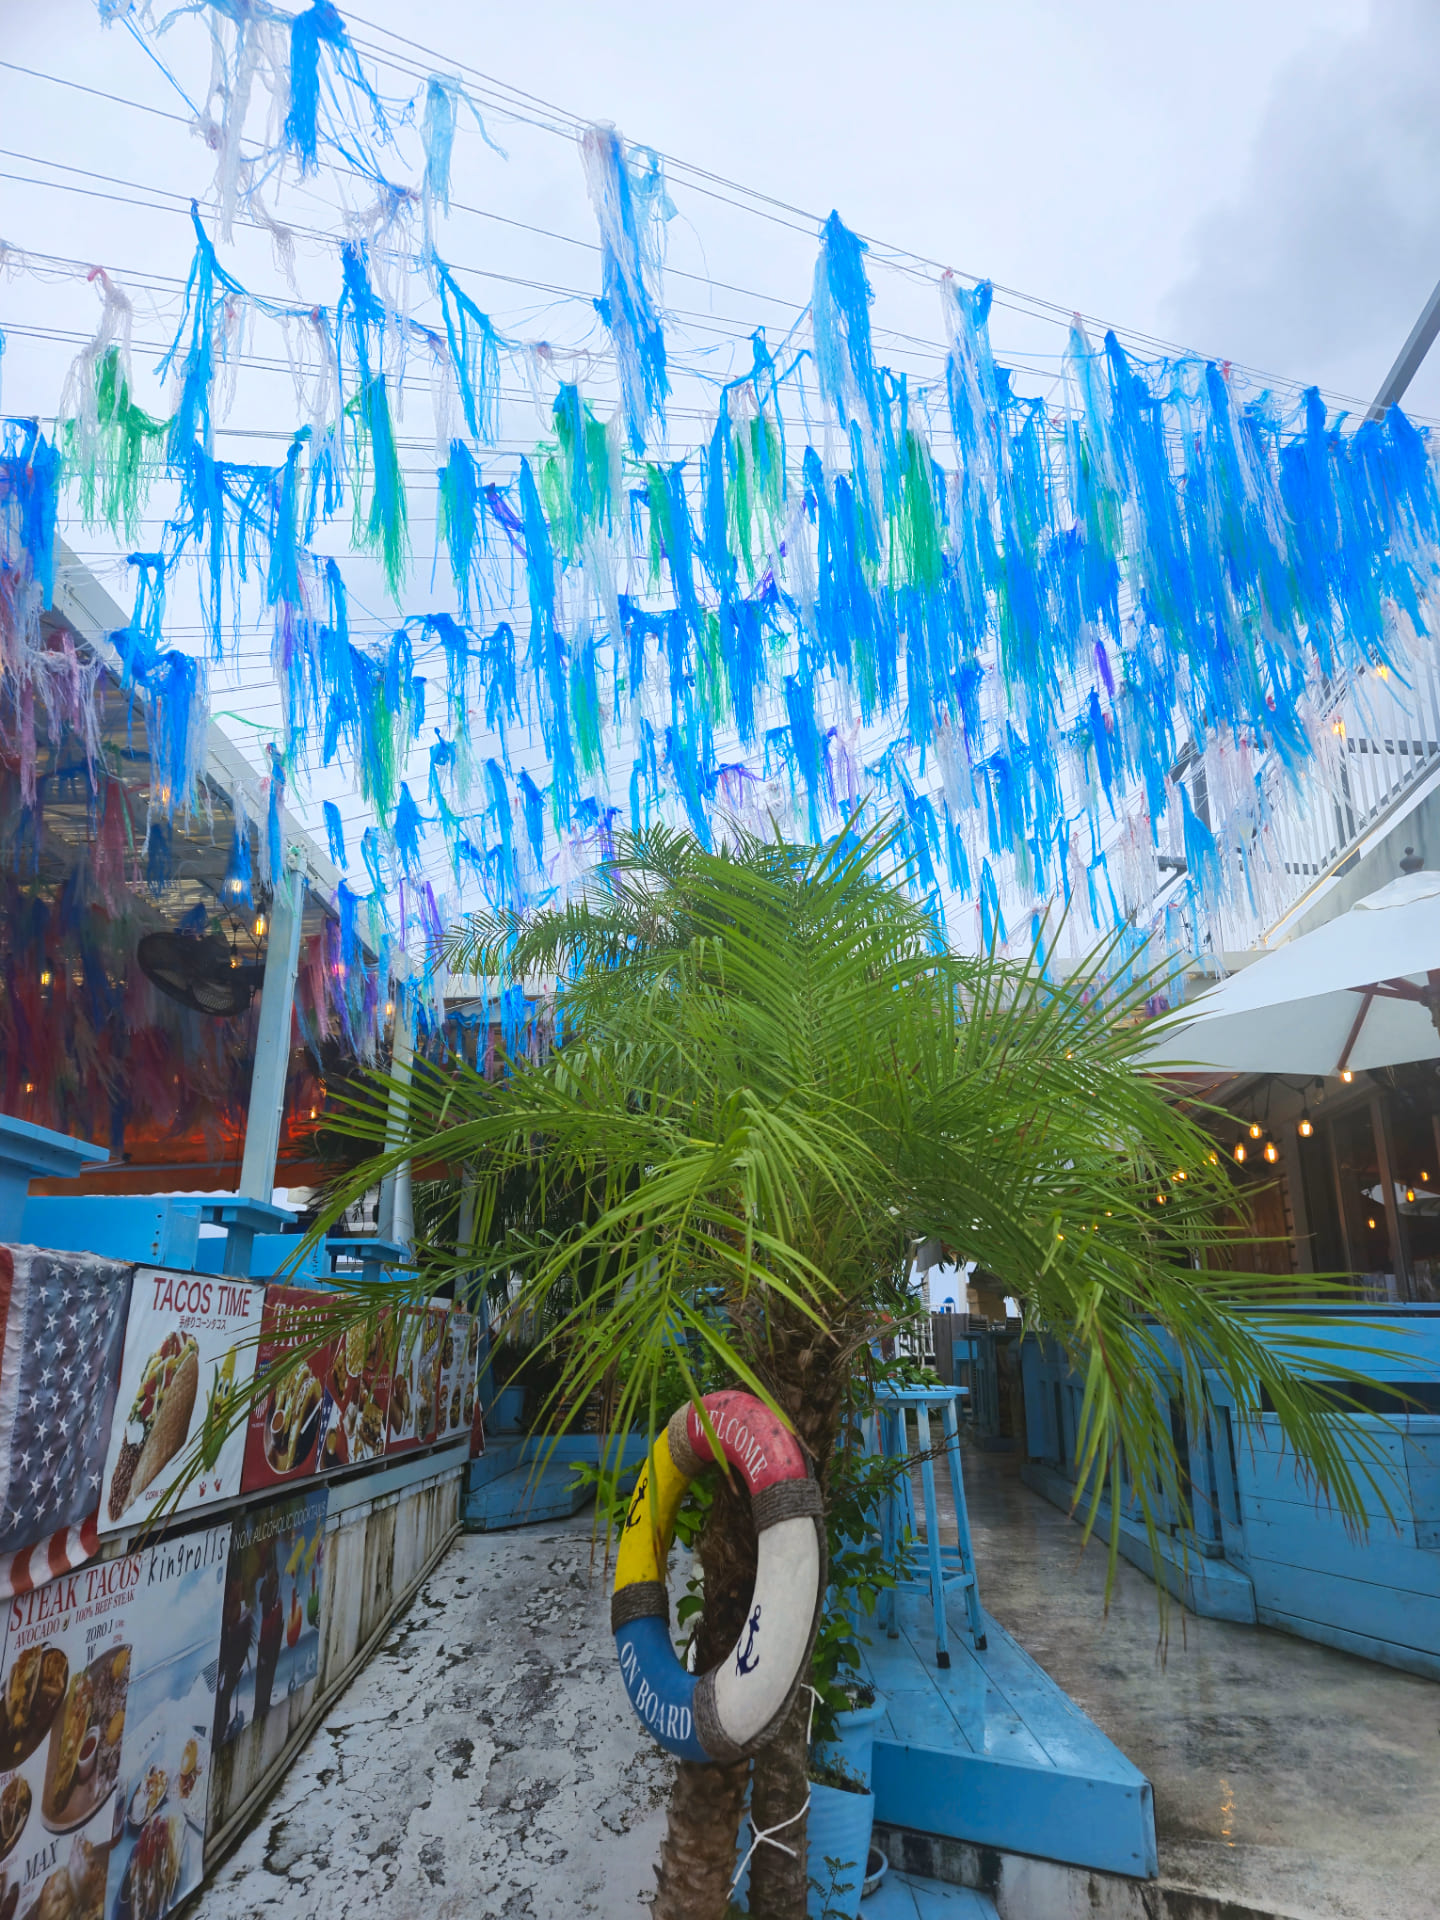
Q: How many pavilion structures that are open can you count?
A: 1